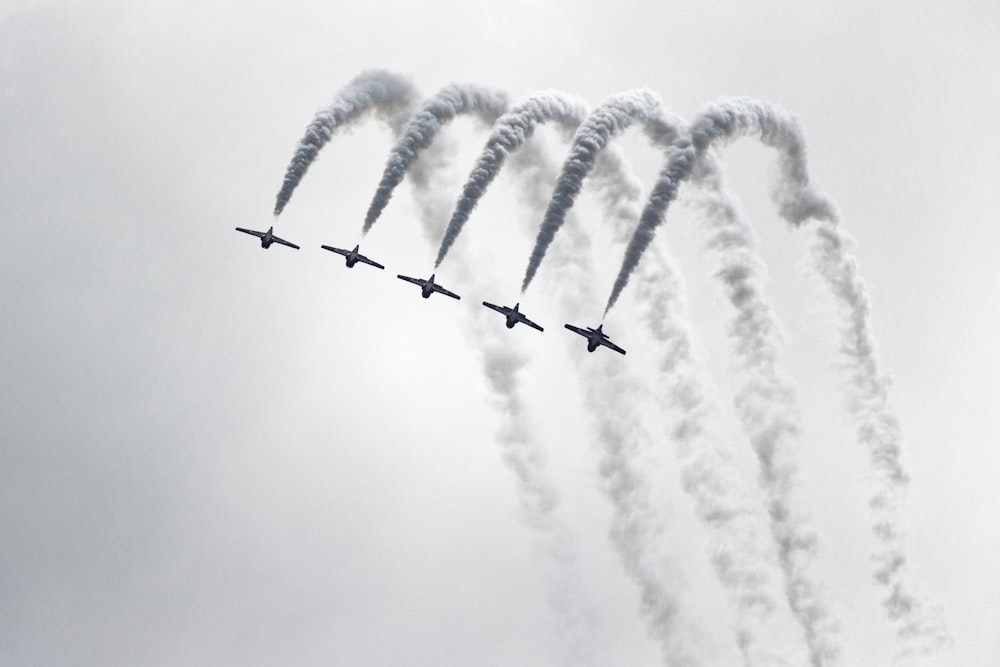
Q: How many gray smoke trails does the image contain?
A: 5